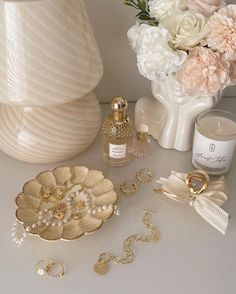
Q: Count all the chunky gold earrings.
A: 2